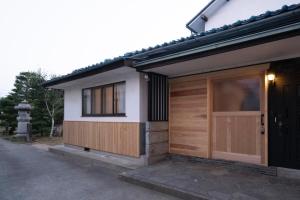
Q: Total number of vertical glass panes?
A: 4